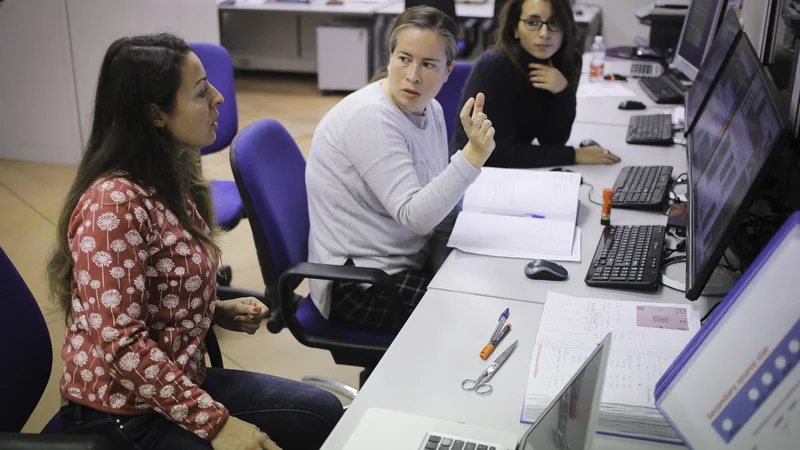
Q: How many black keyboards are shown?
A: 4